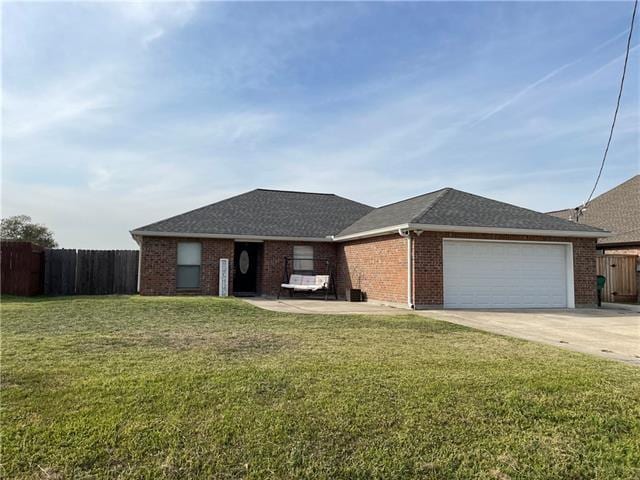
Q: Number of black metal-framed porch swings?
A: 1